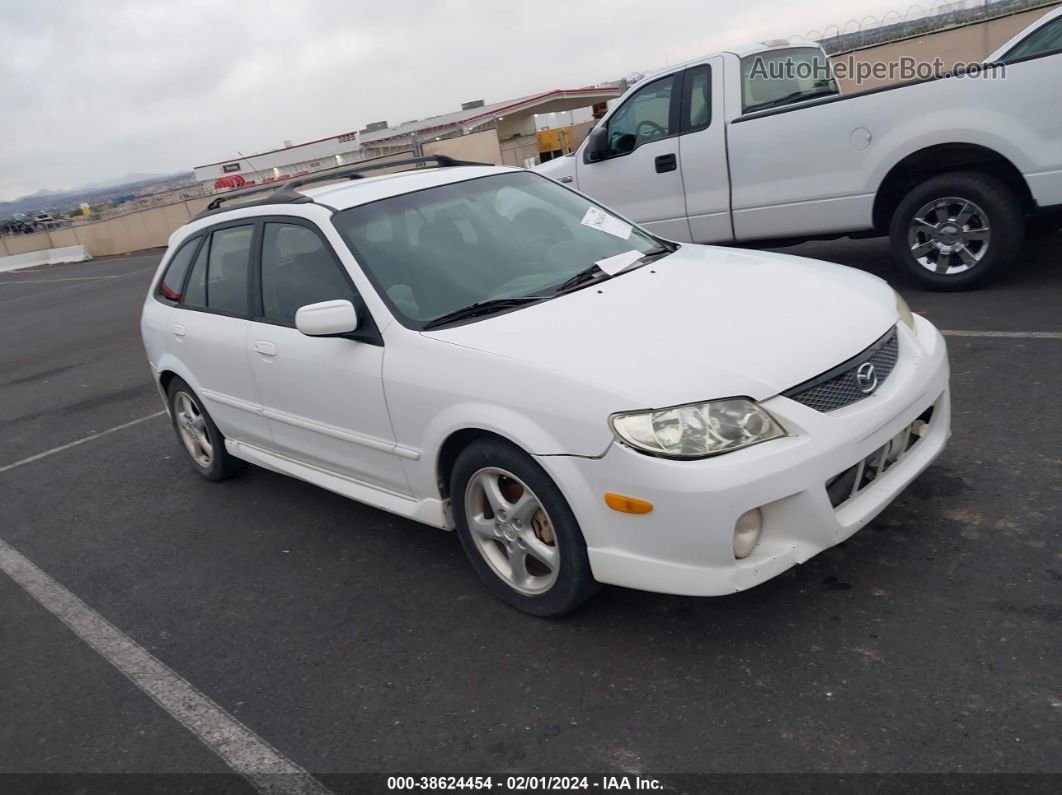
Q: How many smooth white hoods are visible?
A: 1